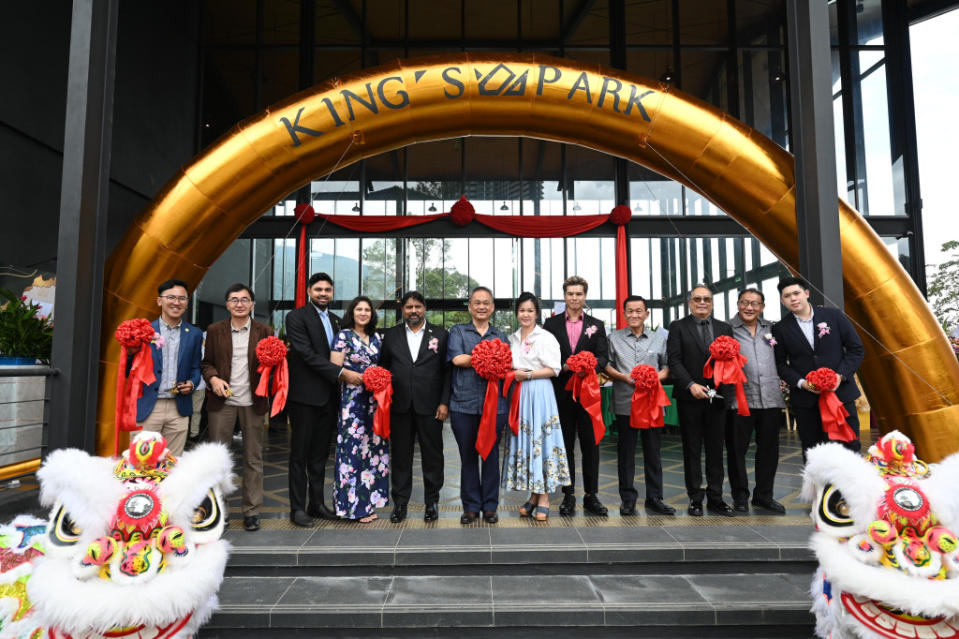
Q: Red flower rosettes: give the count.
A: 11